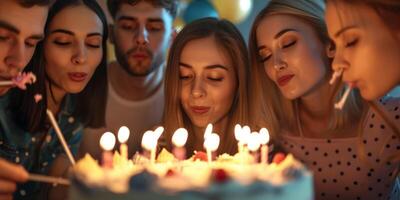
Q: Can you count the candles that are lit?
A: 11